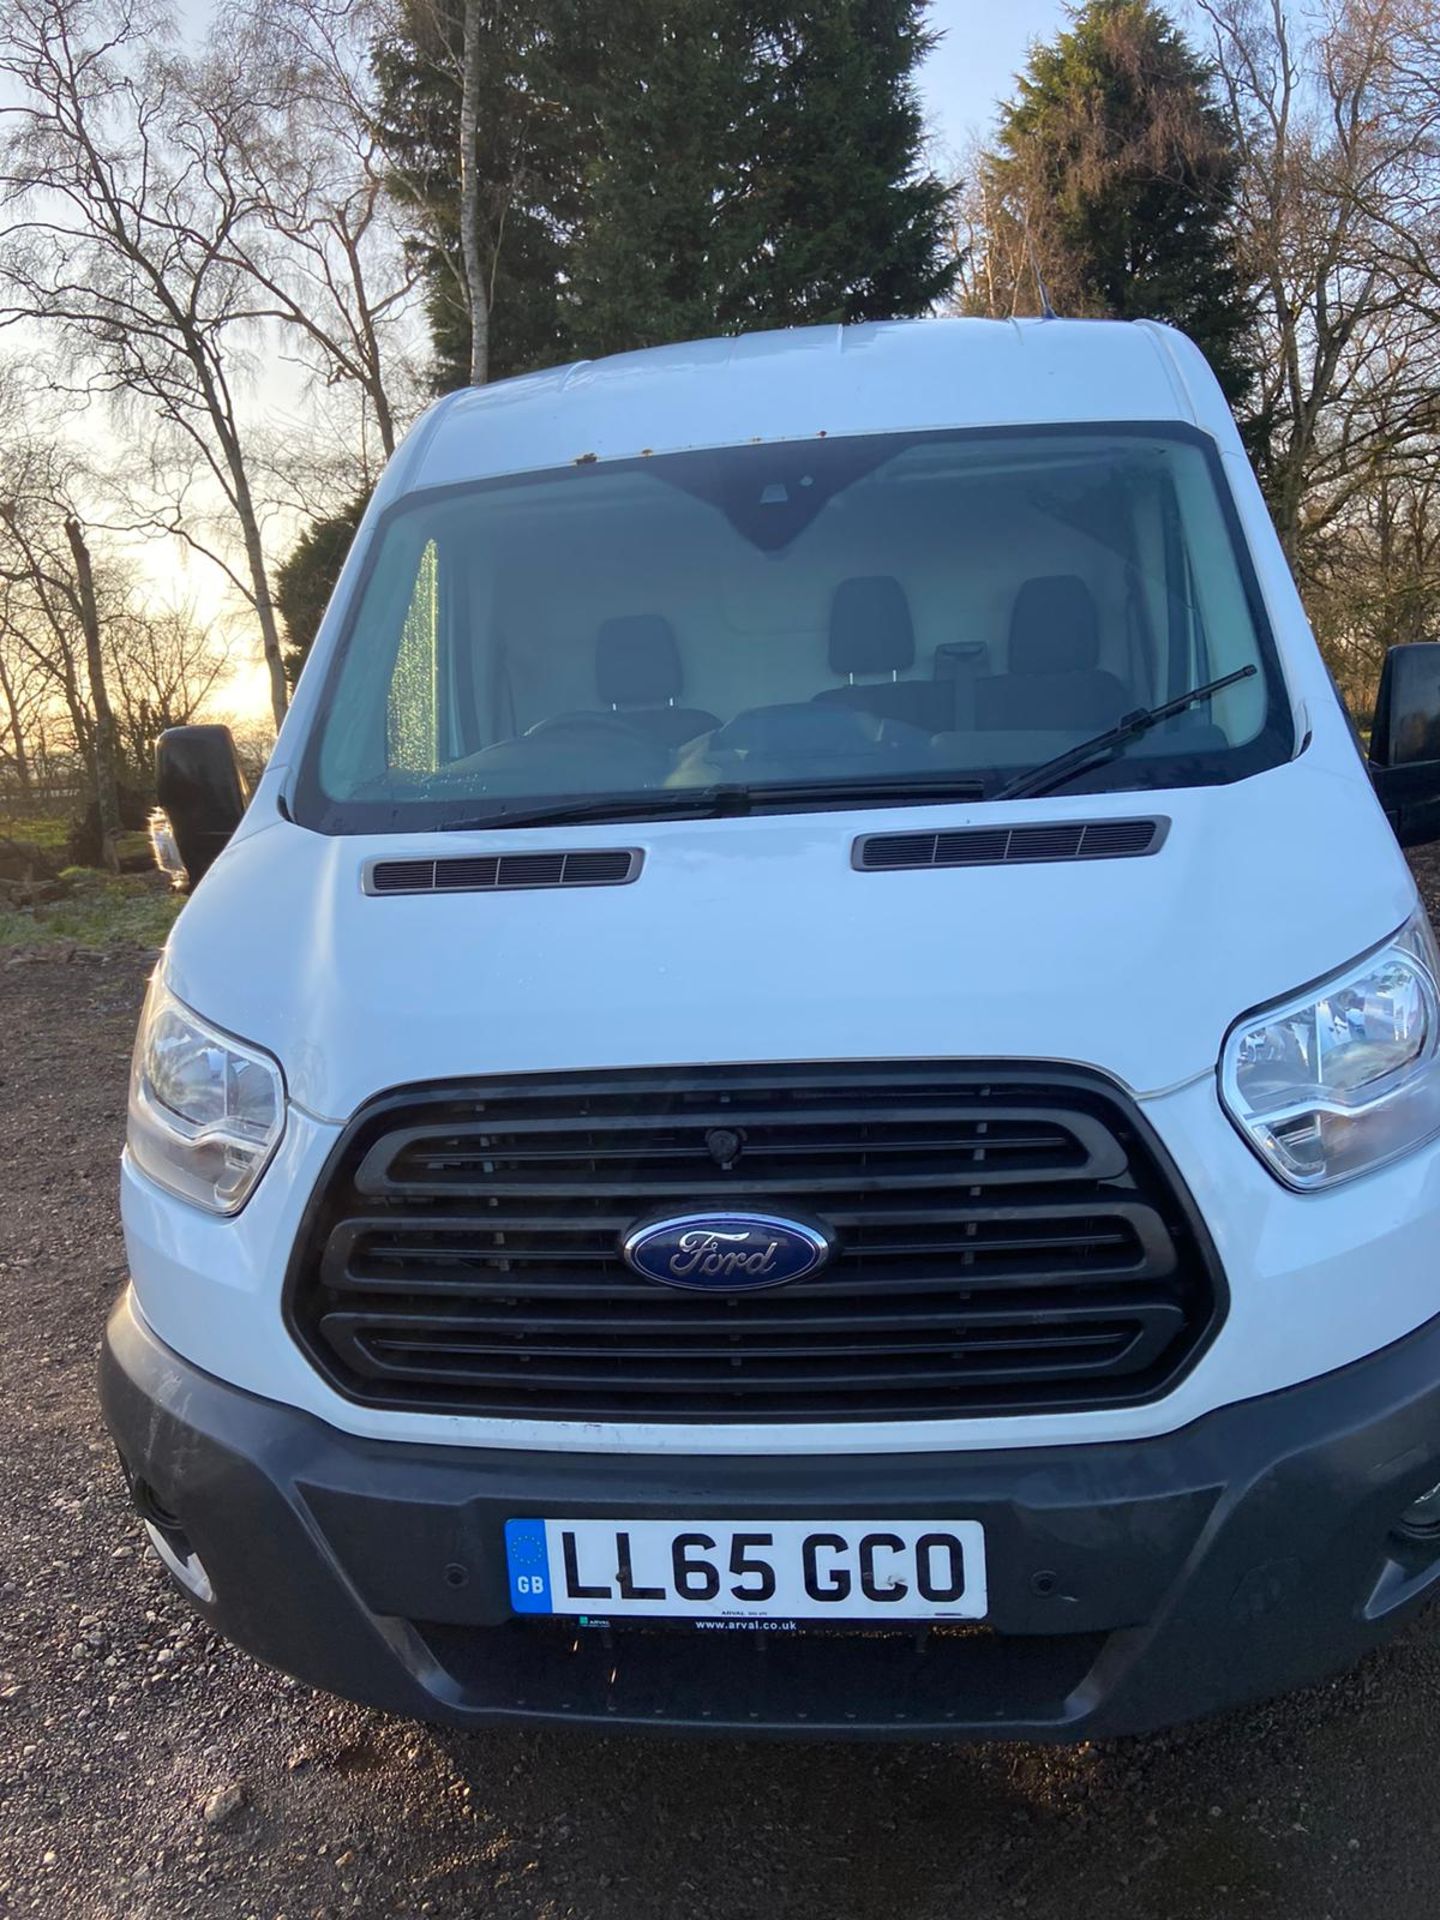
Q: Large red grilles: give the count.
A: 0